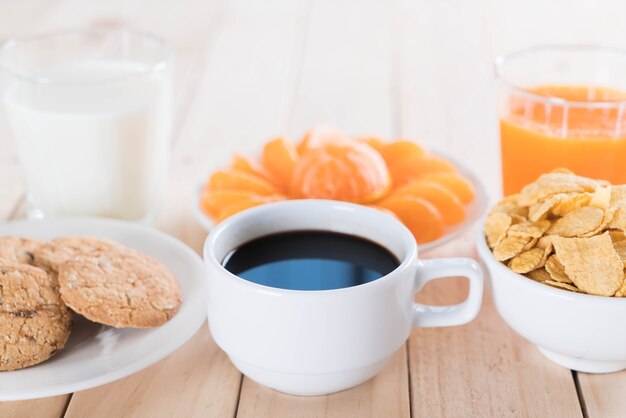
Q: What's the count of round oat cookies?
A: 4